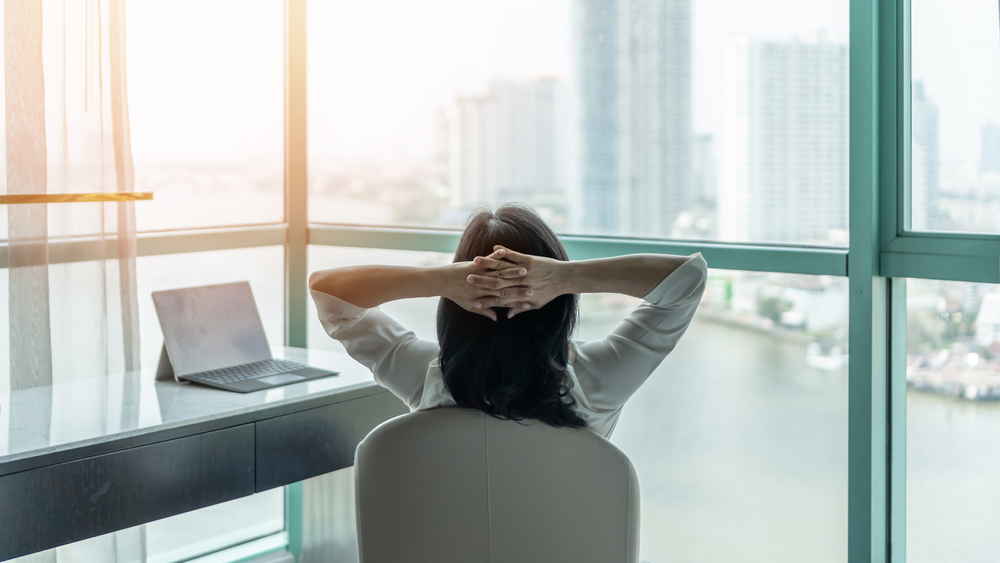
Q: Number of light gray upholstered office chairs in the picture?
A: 1